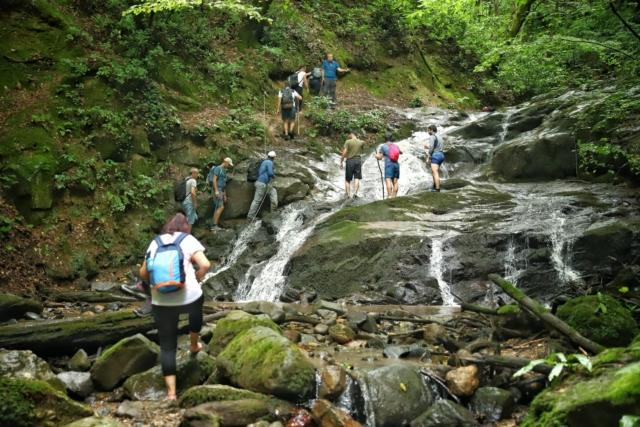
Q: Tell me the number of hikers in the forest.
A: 11